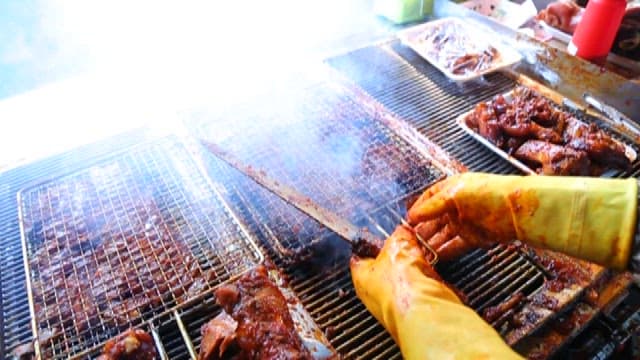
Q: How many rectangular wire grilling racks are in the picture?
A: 2